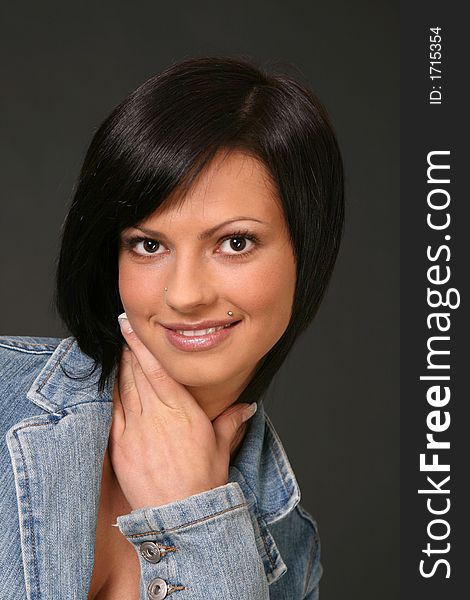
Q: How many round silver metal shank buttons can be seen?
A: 2